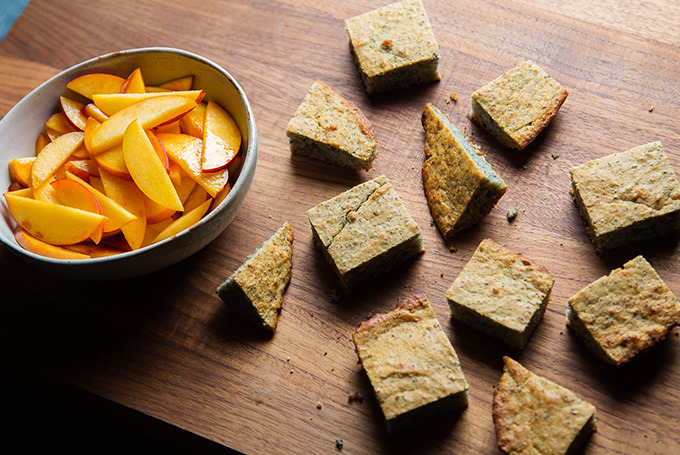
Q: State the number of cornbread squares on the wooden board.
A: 11